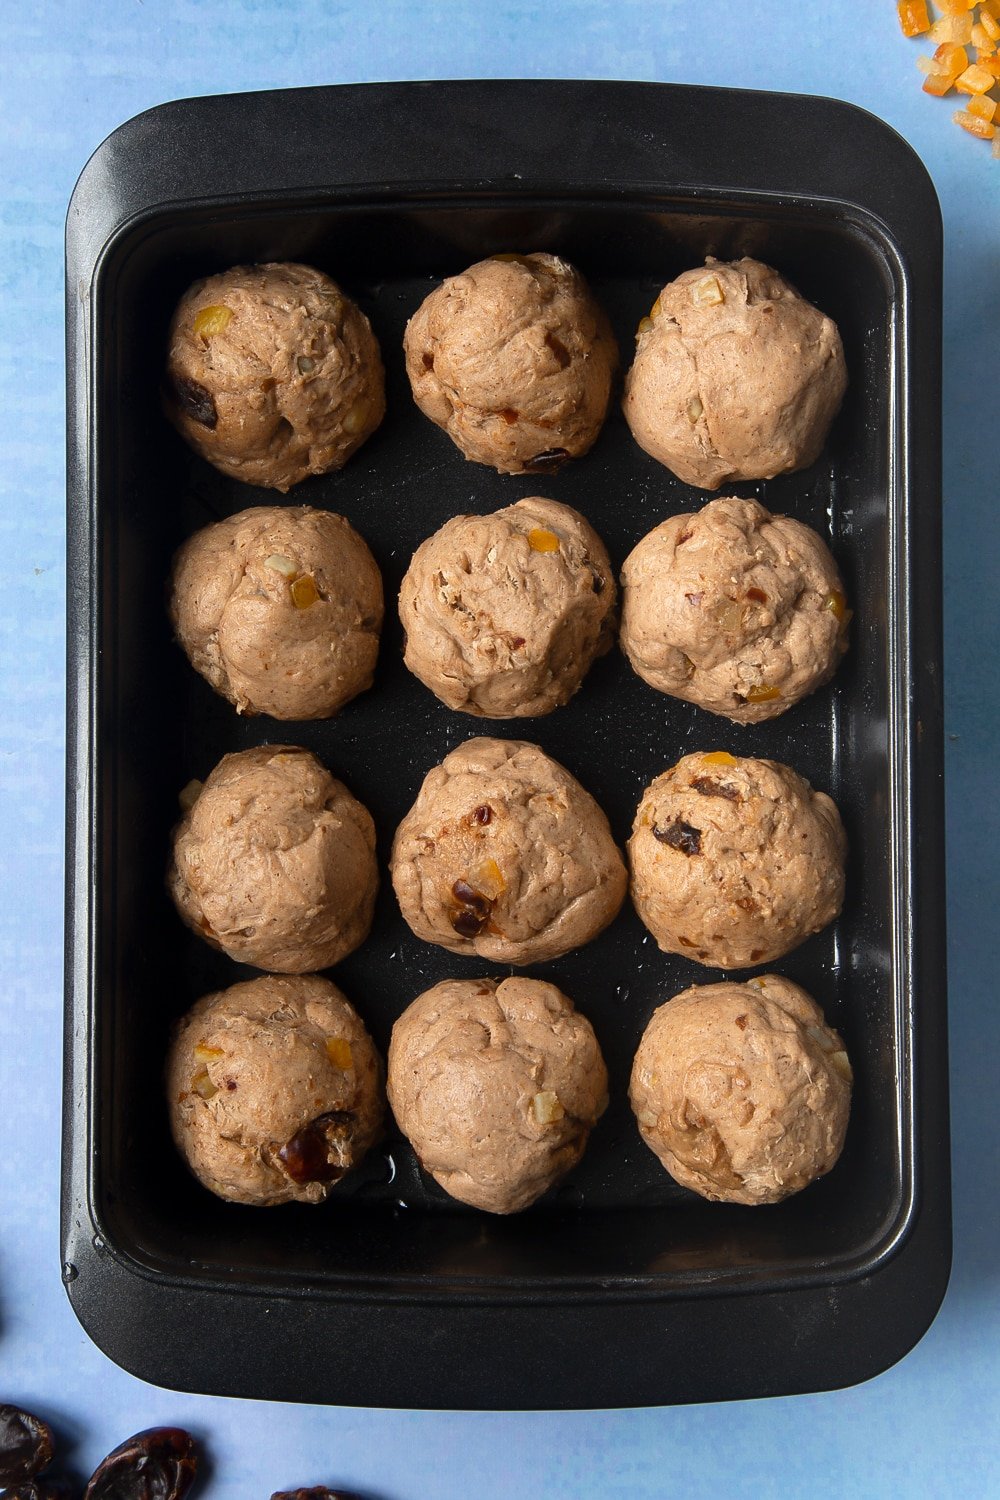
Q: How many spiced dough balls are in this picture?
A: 12